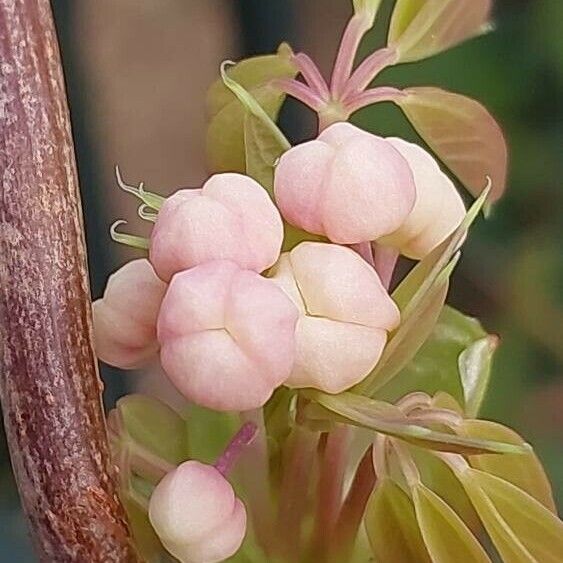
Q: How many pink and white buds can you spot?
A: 7